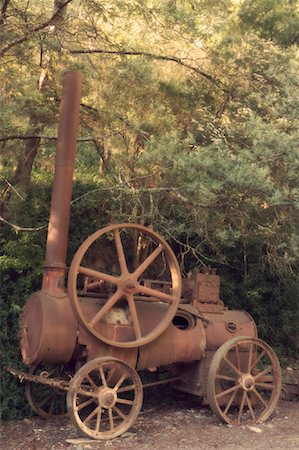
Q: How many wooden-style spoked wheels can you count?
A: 3